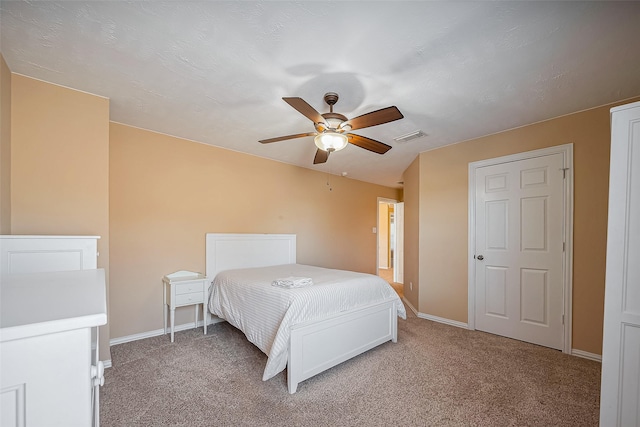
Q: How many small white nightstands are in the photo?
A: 1